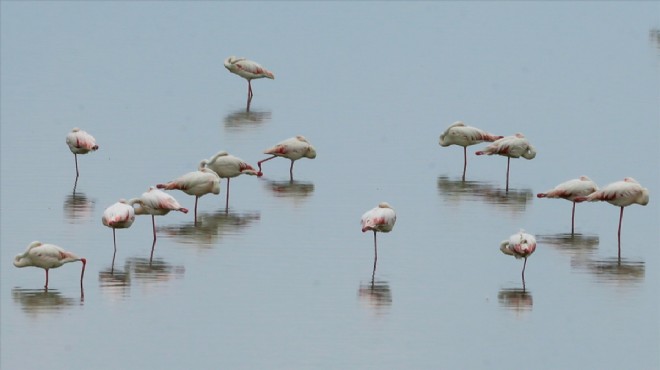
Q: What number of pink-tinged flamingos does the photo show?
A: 14